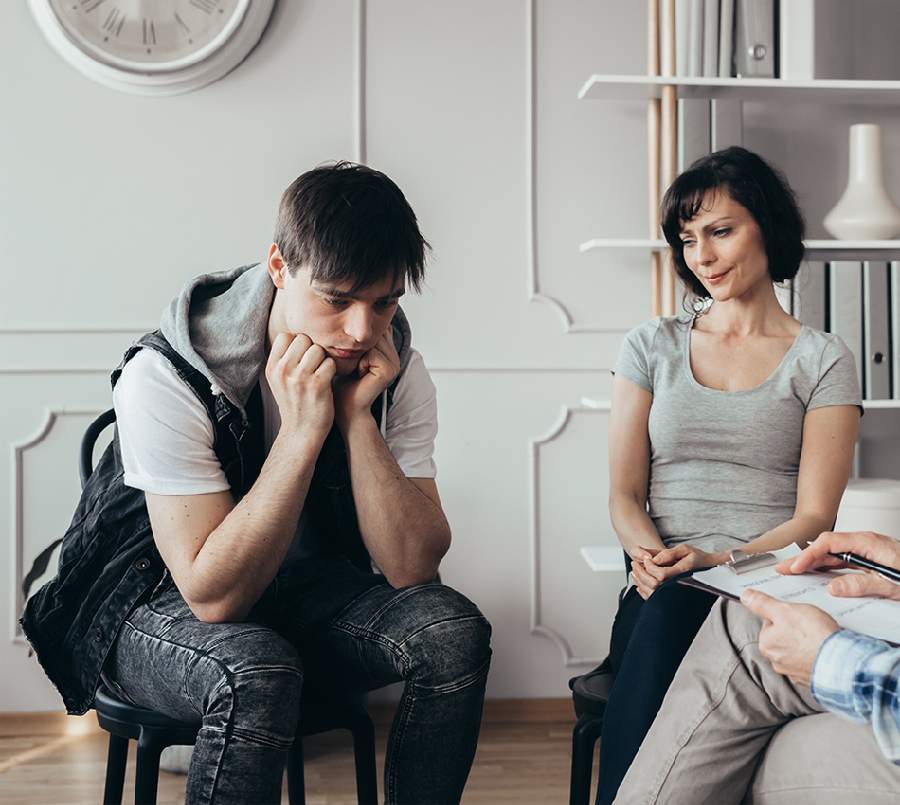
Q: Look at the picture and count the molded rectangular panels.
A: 4